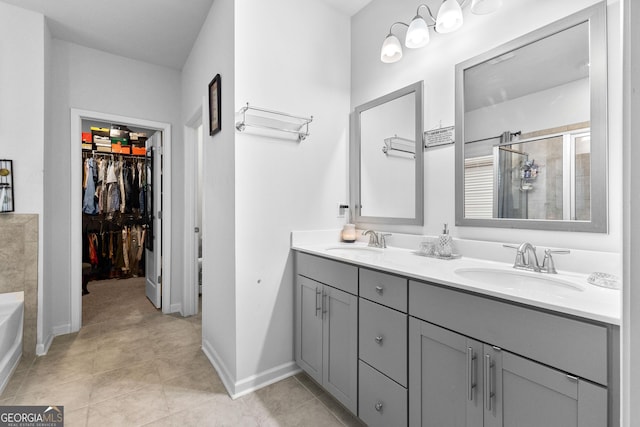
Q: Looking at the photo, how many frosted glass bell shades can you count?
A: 4